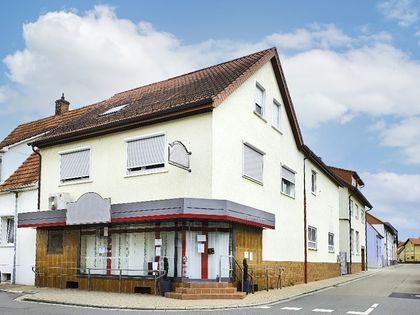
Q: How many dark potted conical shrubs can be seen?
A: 2